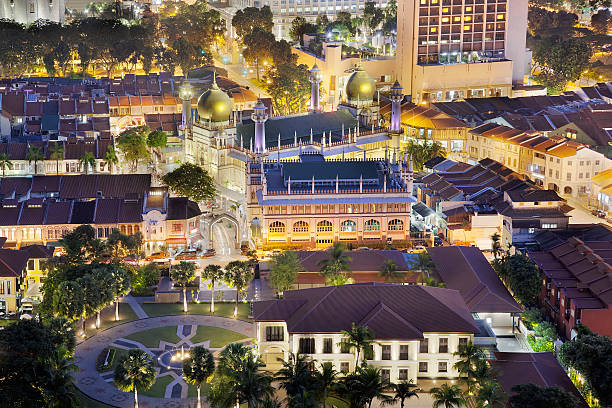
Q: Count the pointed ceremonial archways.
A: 1